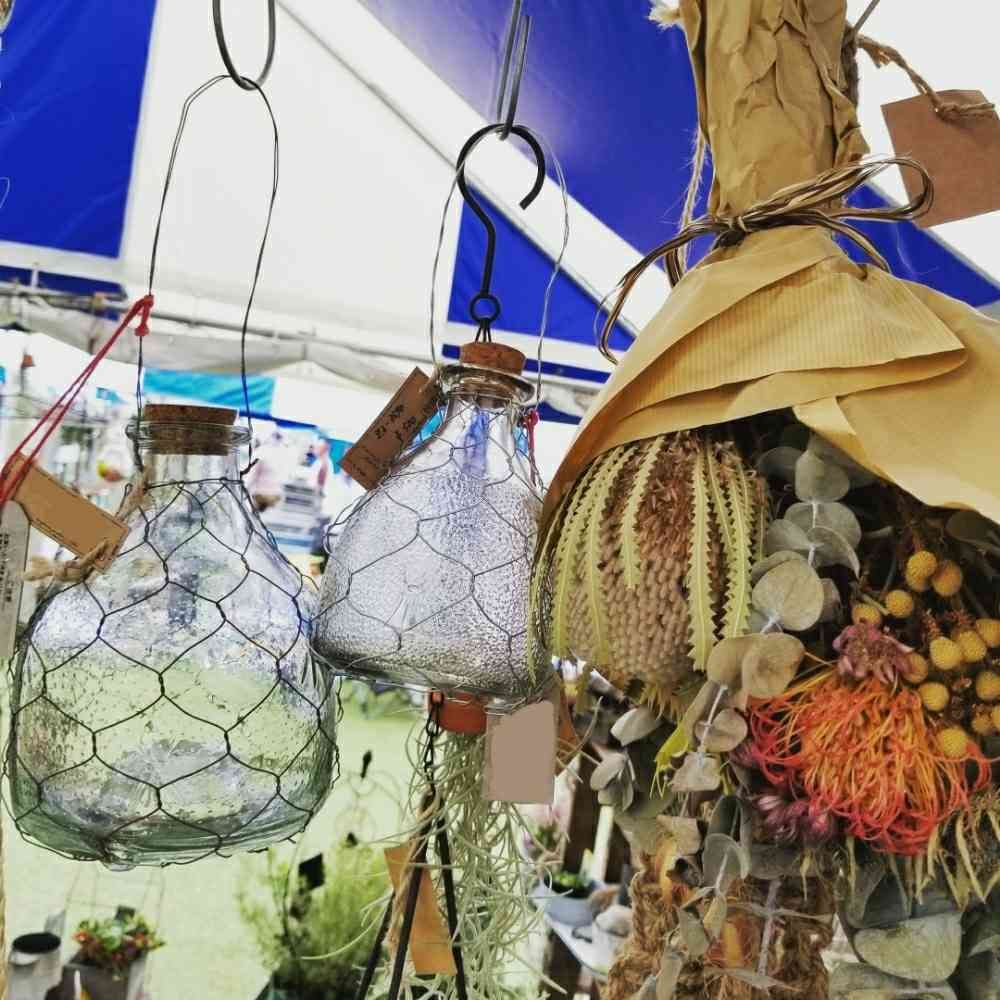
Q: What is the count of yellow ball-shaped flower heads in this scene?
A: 13